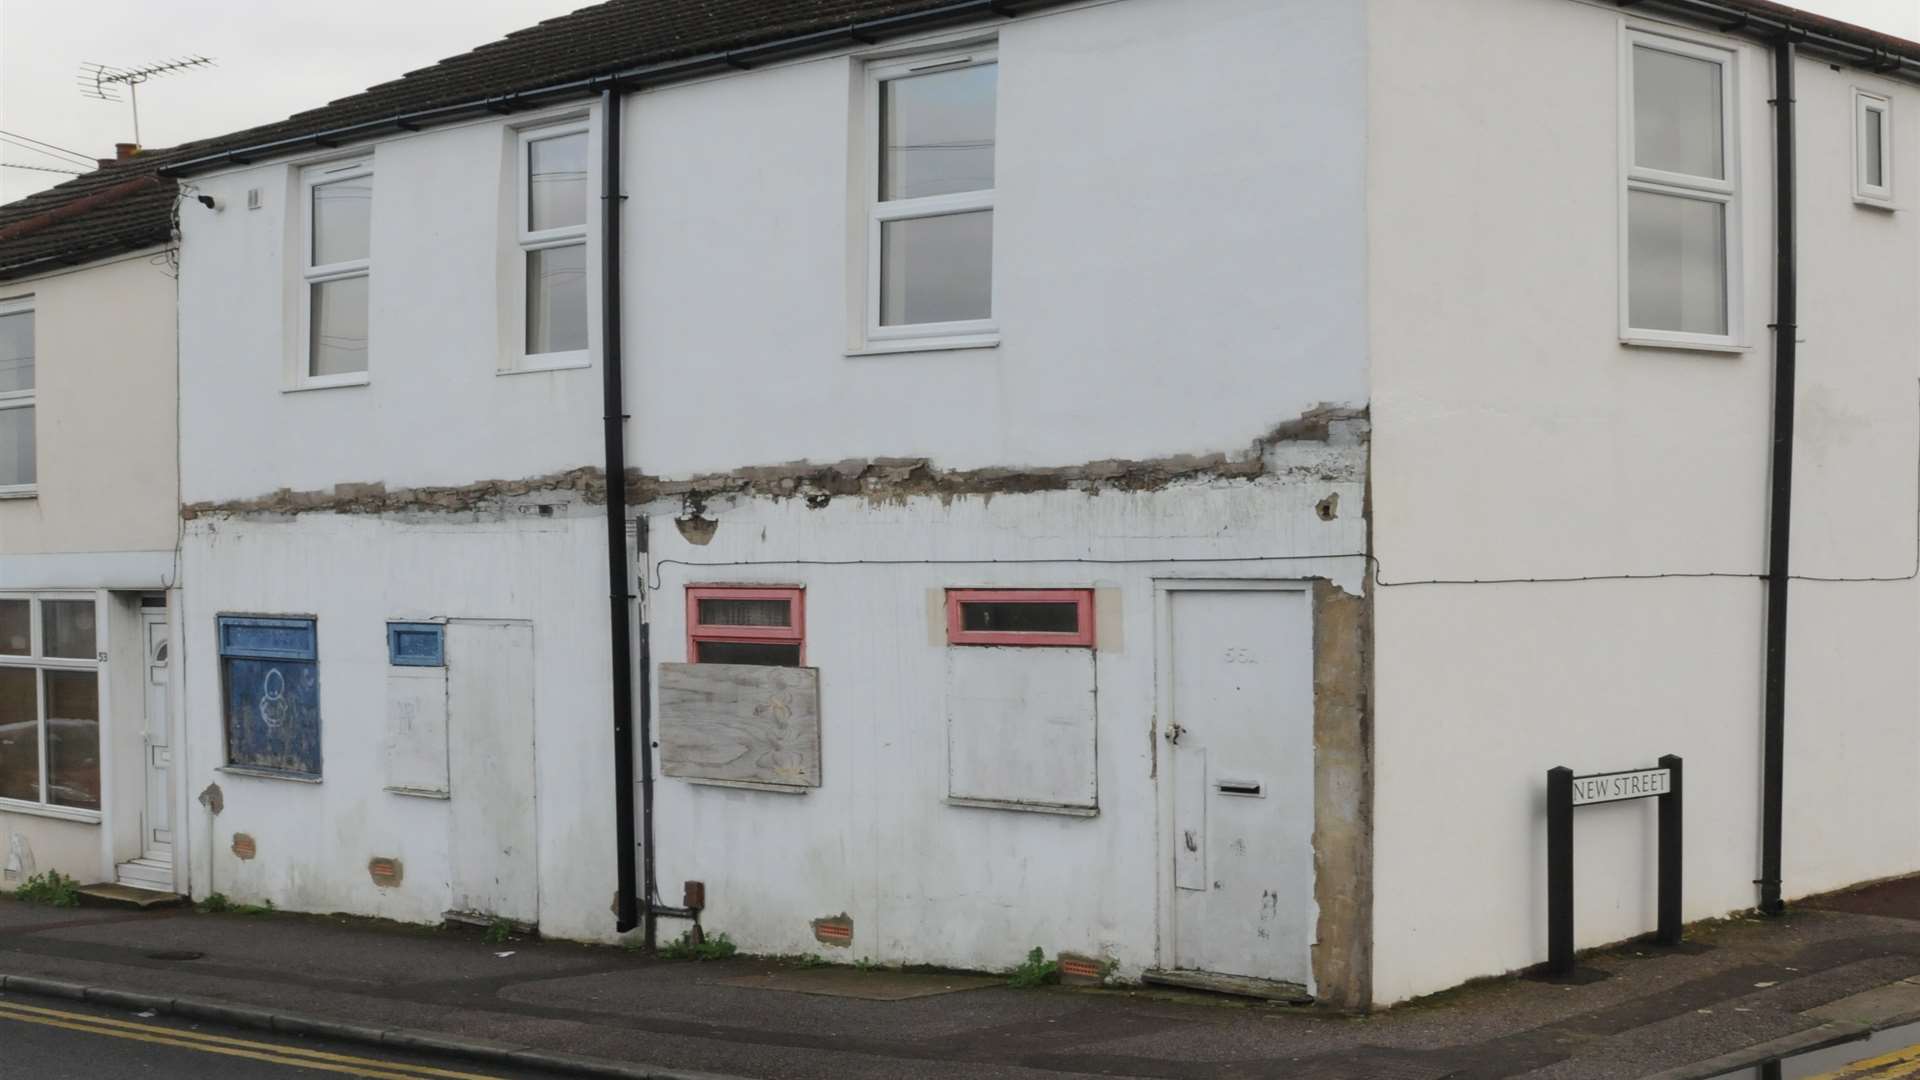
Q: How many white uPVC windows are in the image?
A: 7